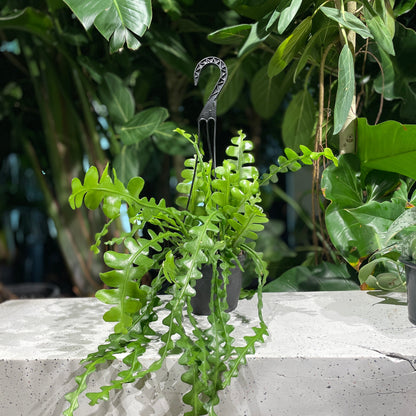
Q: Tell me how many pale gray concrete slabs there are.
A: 1